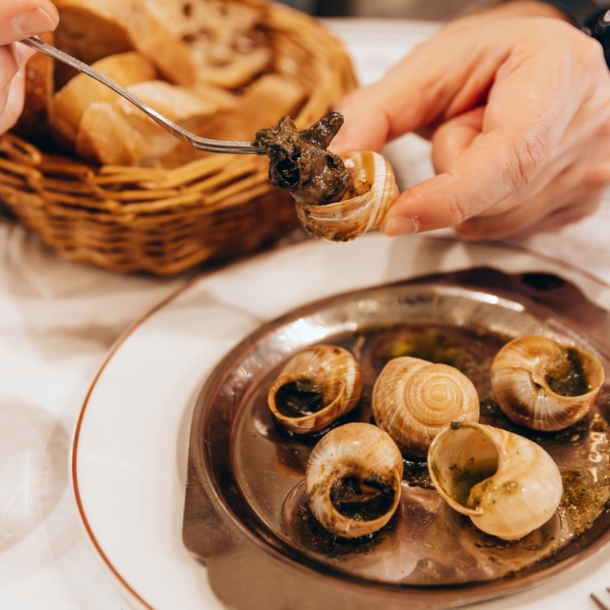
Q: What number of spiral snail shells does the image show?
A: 6